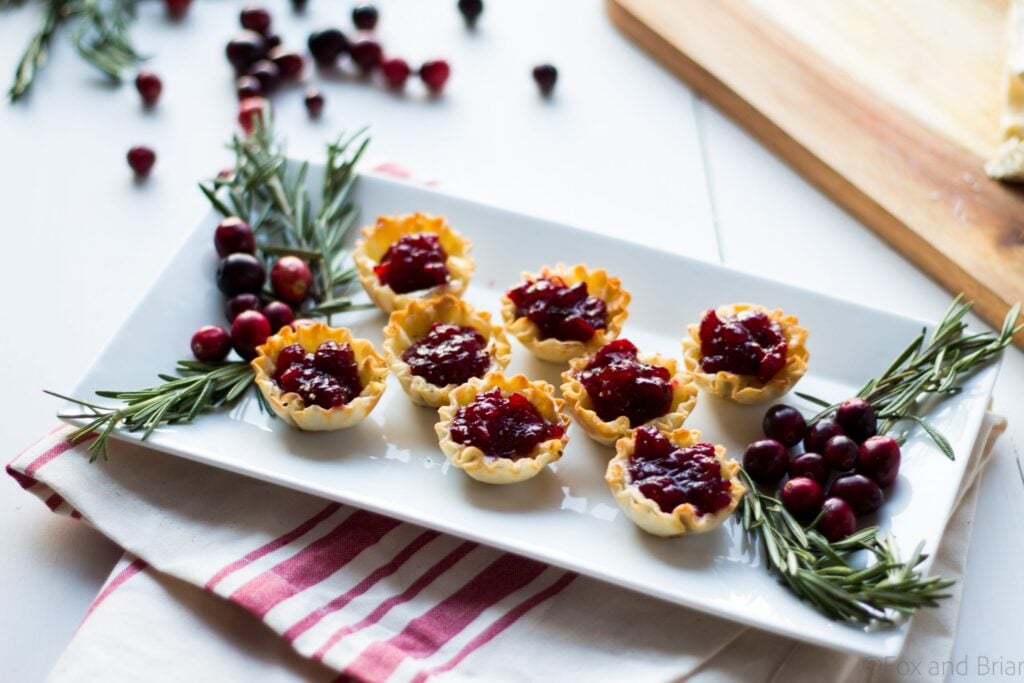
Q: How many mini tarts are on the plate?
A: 8